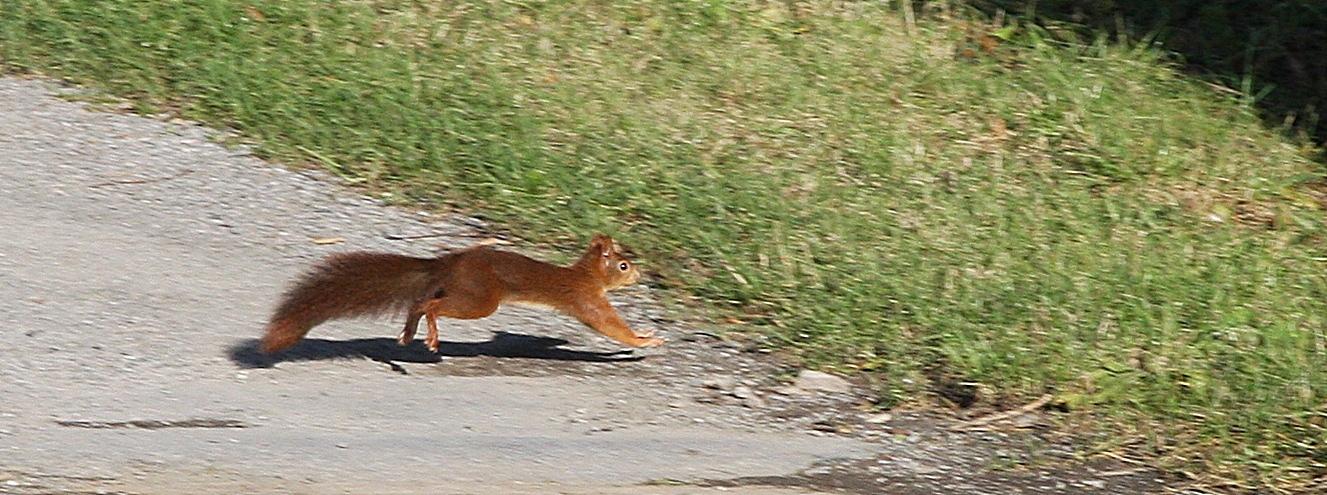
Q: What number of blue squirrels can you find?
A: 0